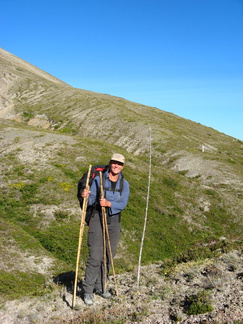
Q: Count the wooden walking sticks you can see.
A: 3